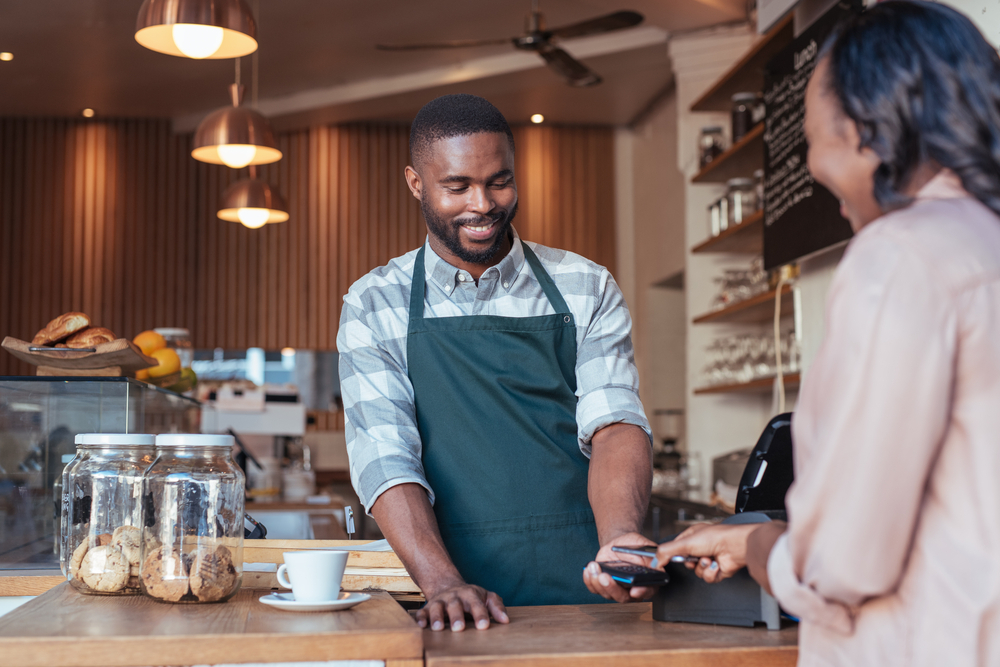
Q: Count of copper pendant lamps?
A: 3